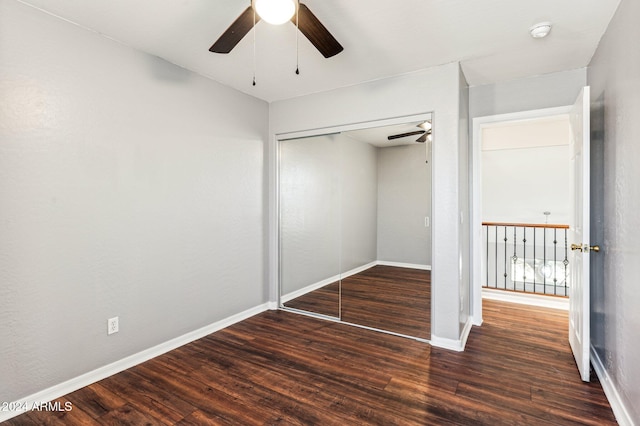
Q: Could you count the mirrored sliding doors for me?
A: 2